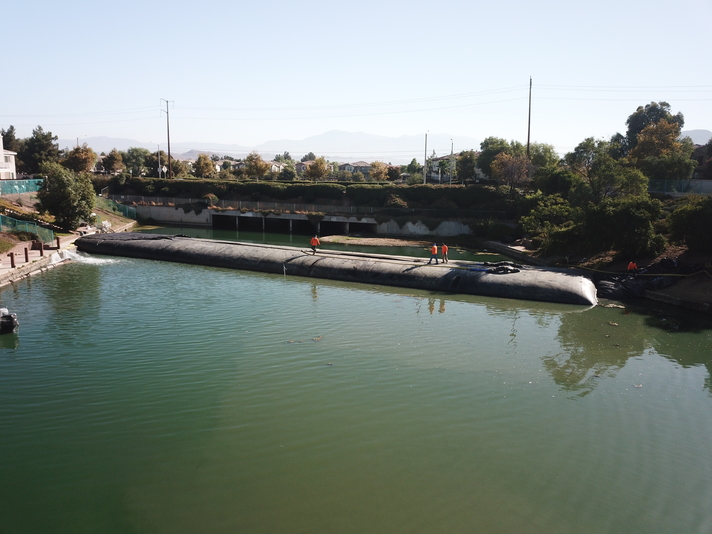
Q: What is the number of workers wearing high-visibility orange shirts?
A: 4